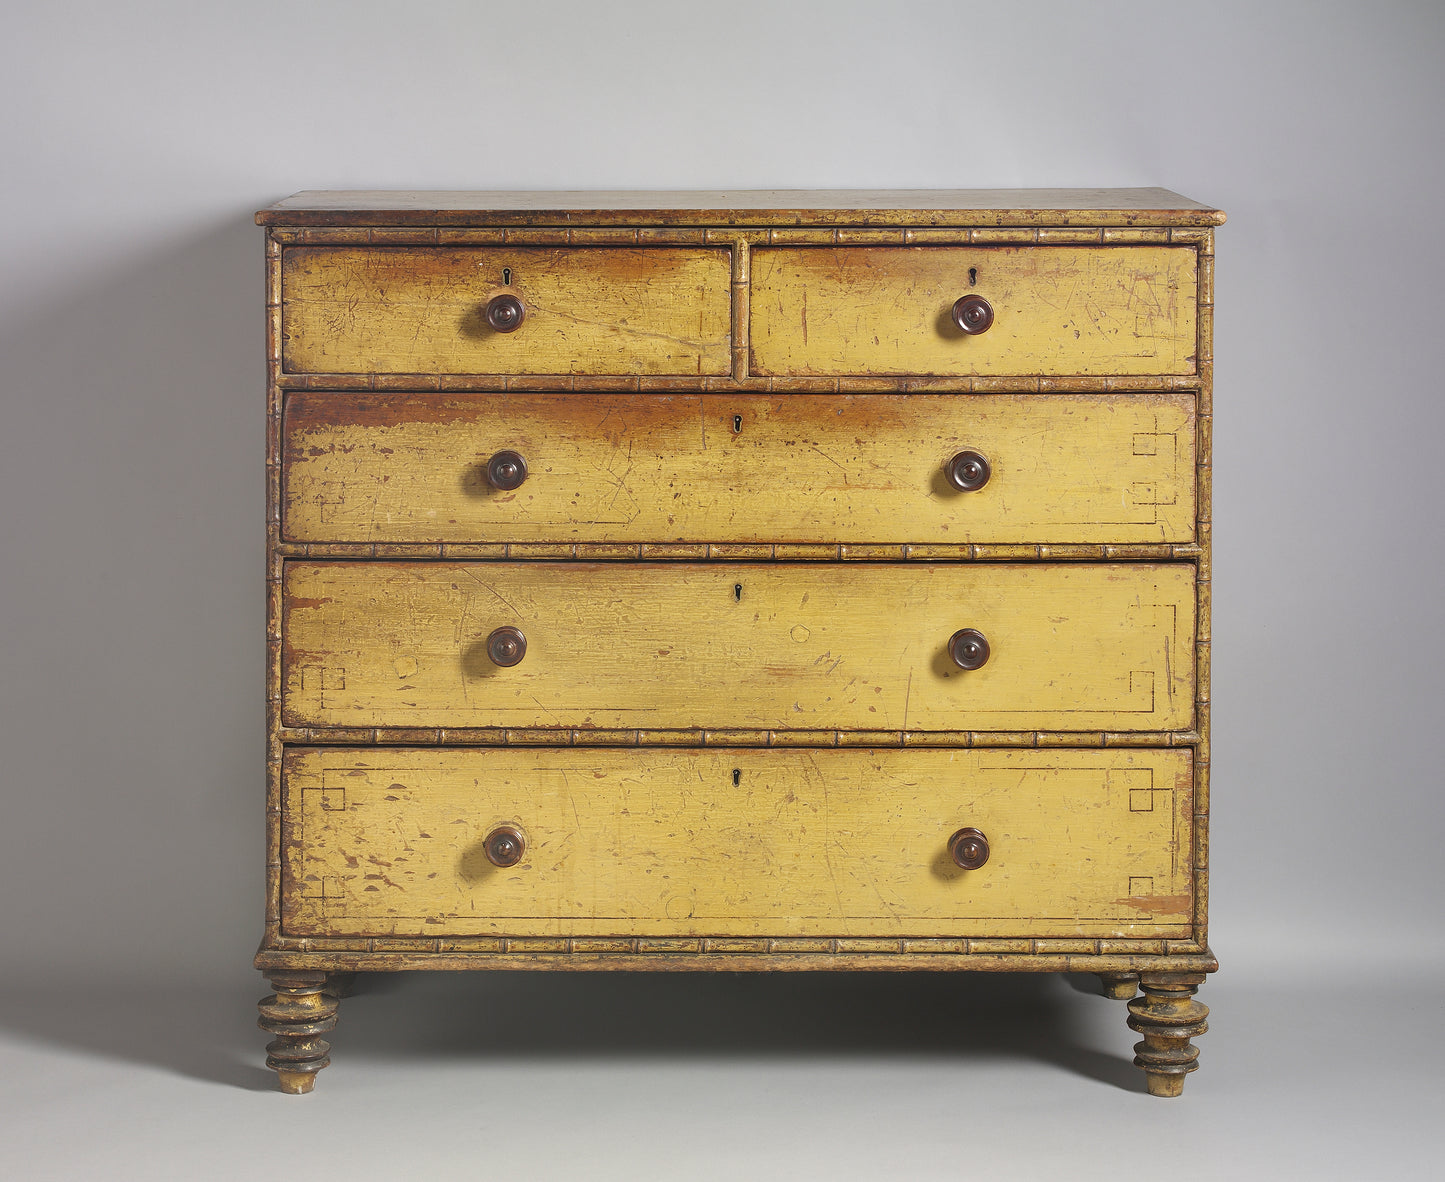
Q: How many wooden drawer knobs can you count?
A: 8